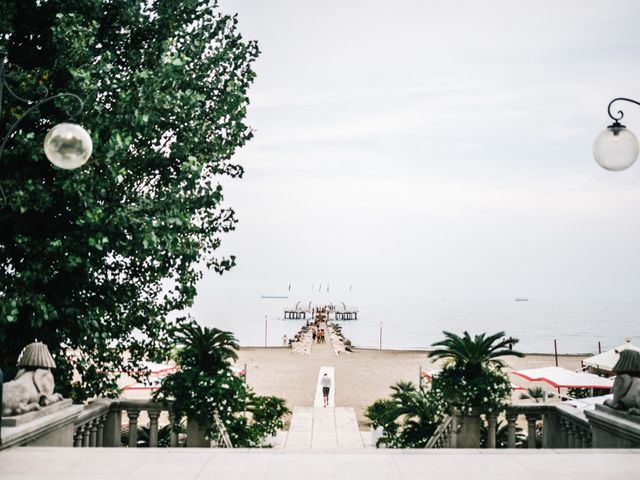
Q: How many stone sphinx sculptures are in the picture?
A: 2